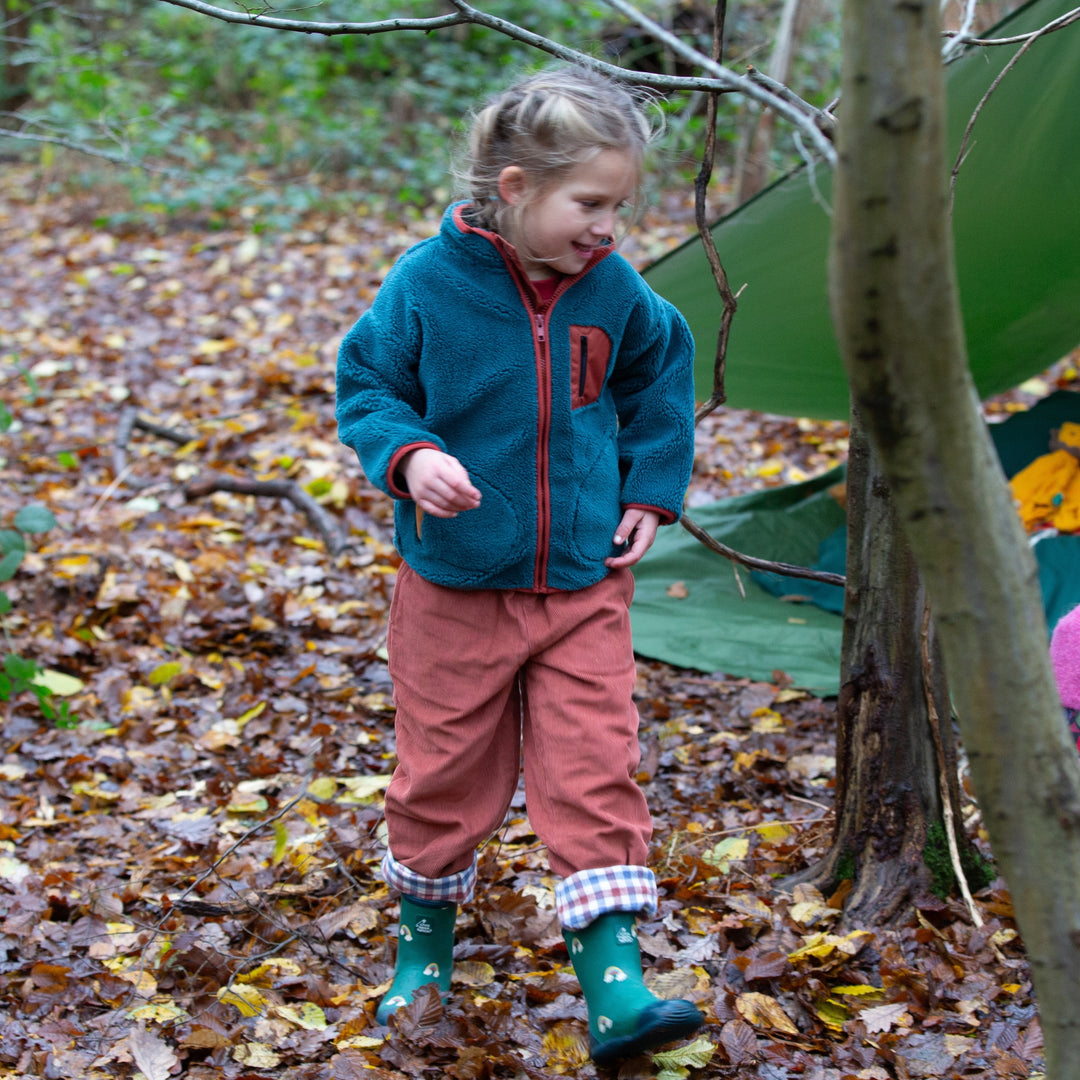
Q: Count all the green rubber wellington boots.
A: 2